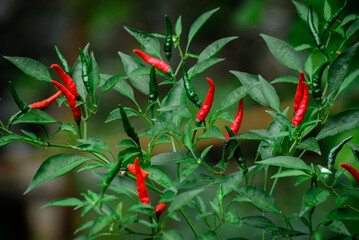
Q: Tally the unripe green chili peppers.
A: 13